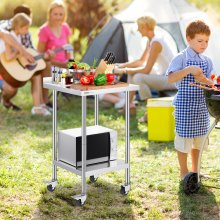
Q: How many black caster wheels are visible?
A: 4